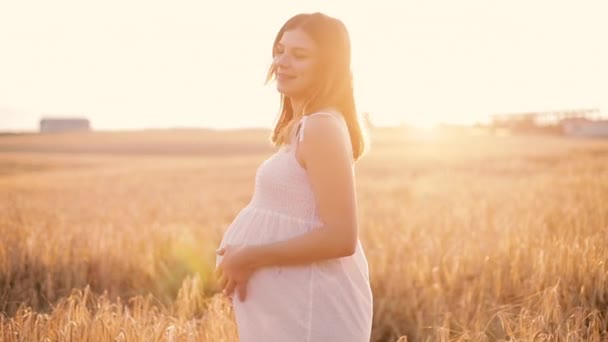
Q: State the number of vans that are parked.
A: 0